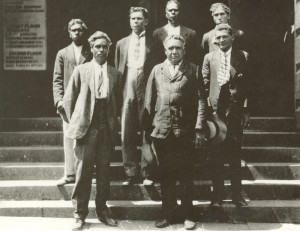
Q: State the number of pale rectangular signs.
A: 1